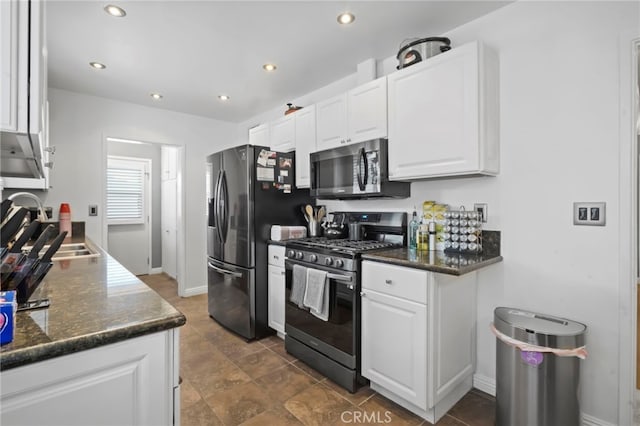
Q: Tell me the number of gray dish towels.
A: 2